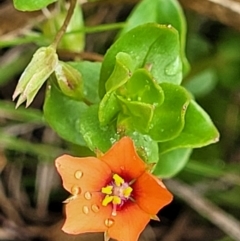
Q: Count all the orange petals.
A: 5